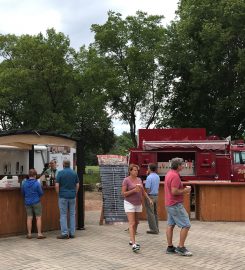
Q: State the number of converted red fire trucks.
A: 1